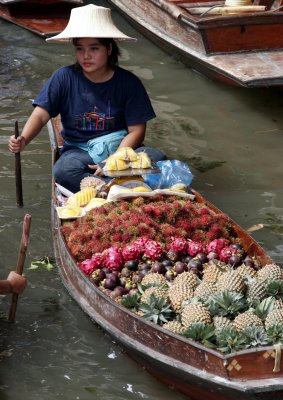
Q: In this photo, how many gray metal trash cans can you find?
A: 0